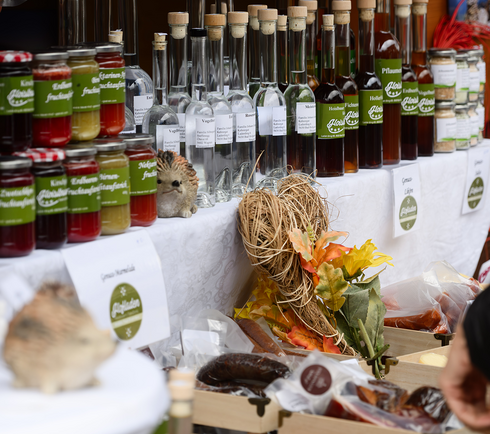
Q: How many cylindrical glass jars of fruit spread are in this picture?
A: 9